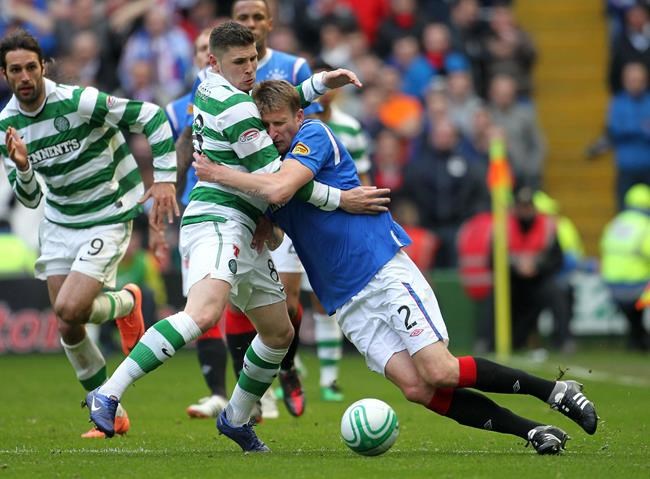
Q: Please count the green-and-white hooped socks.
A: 5